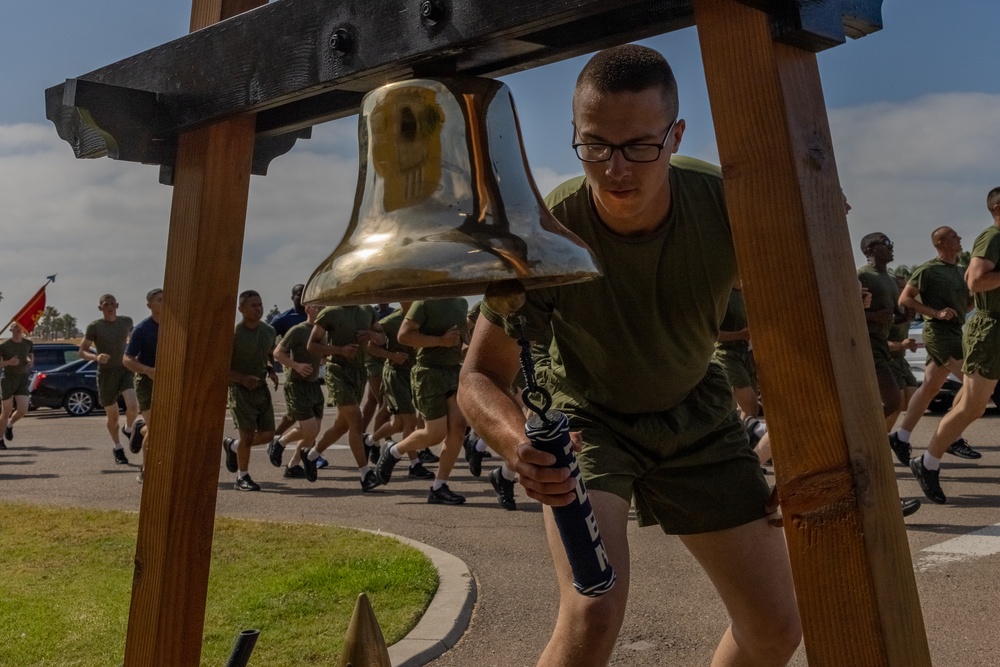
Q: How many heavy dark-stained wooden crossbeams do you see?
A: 1